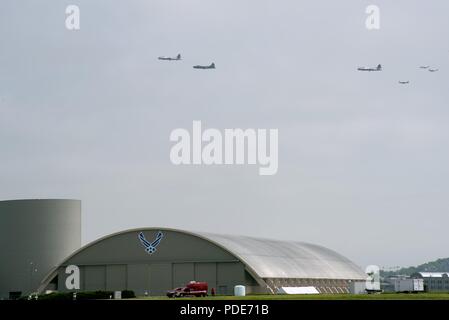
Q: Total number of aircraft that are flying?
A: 6